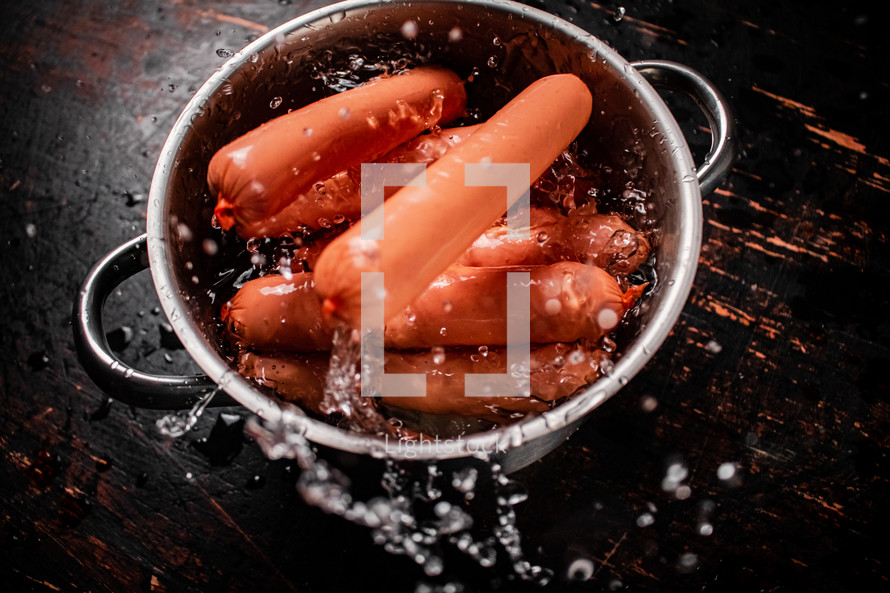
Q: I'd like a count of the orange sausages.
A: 6